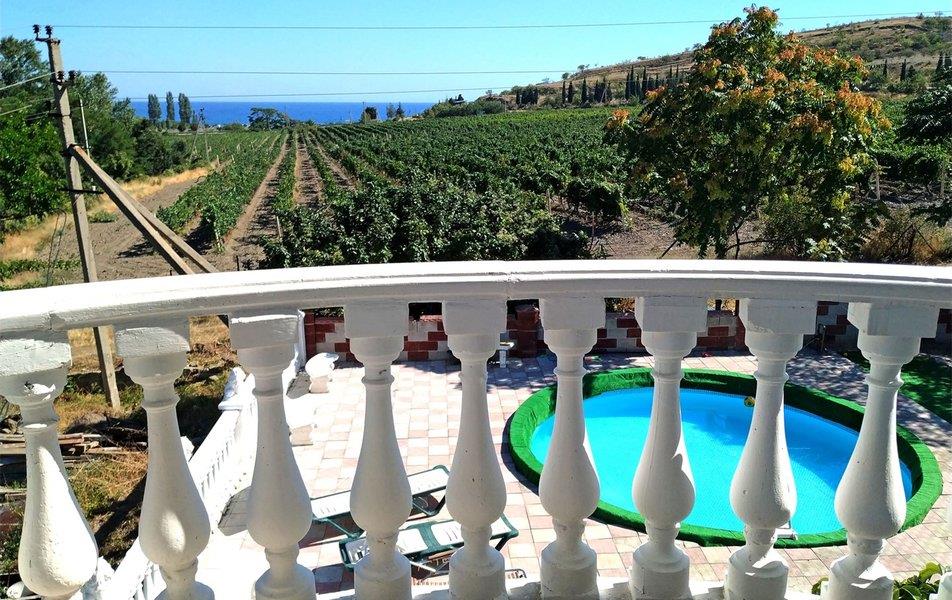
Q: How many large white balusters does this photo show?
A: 9